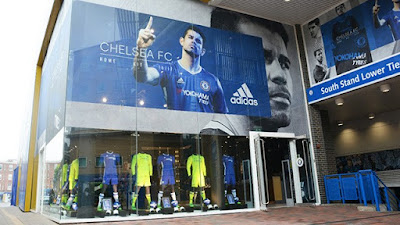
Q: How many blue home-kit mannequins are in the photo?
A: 3